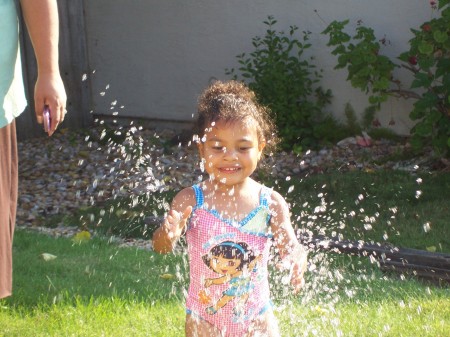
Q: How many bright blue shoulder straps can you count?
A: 2